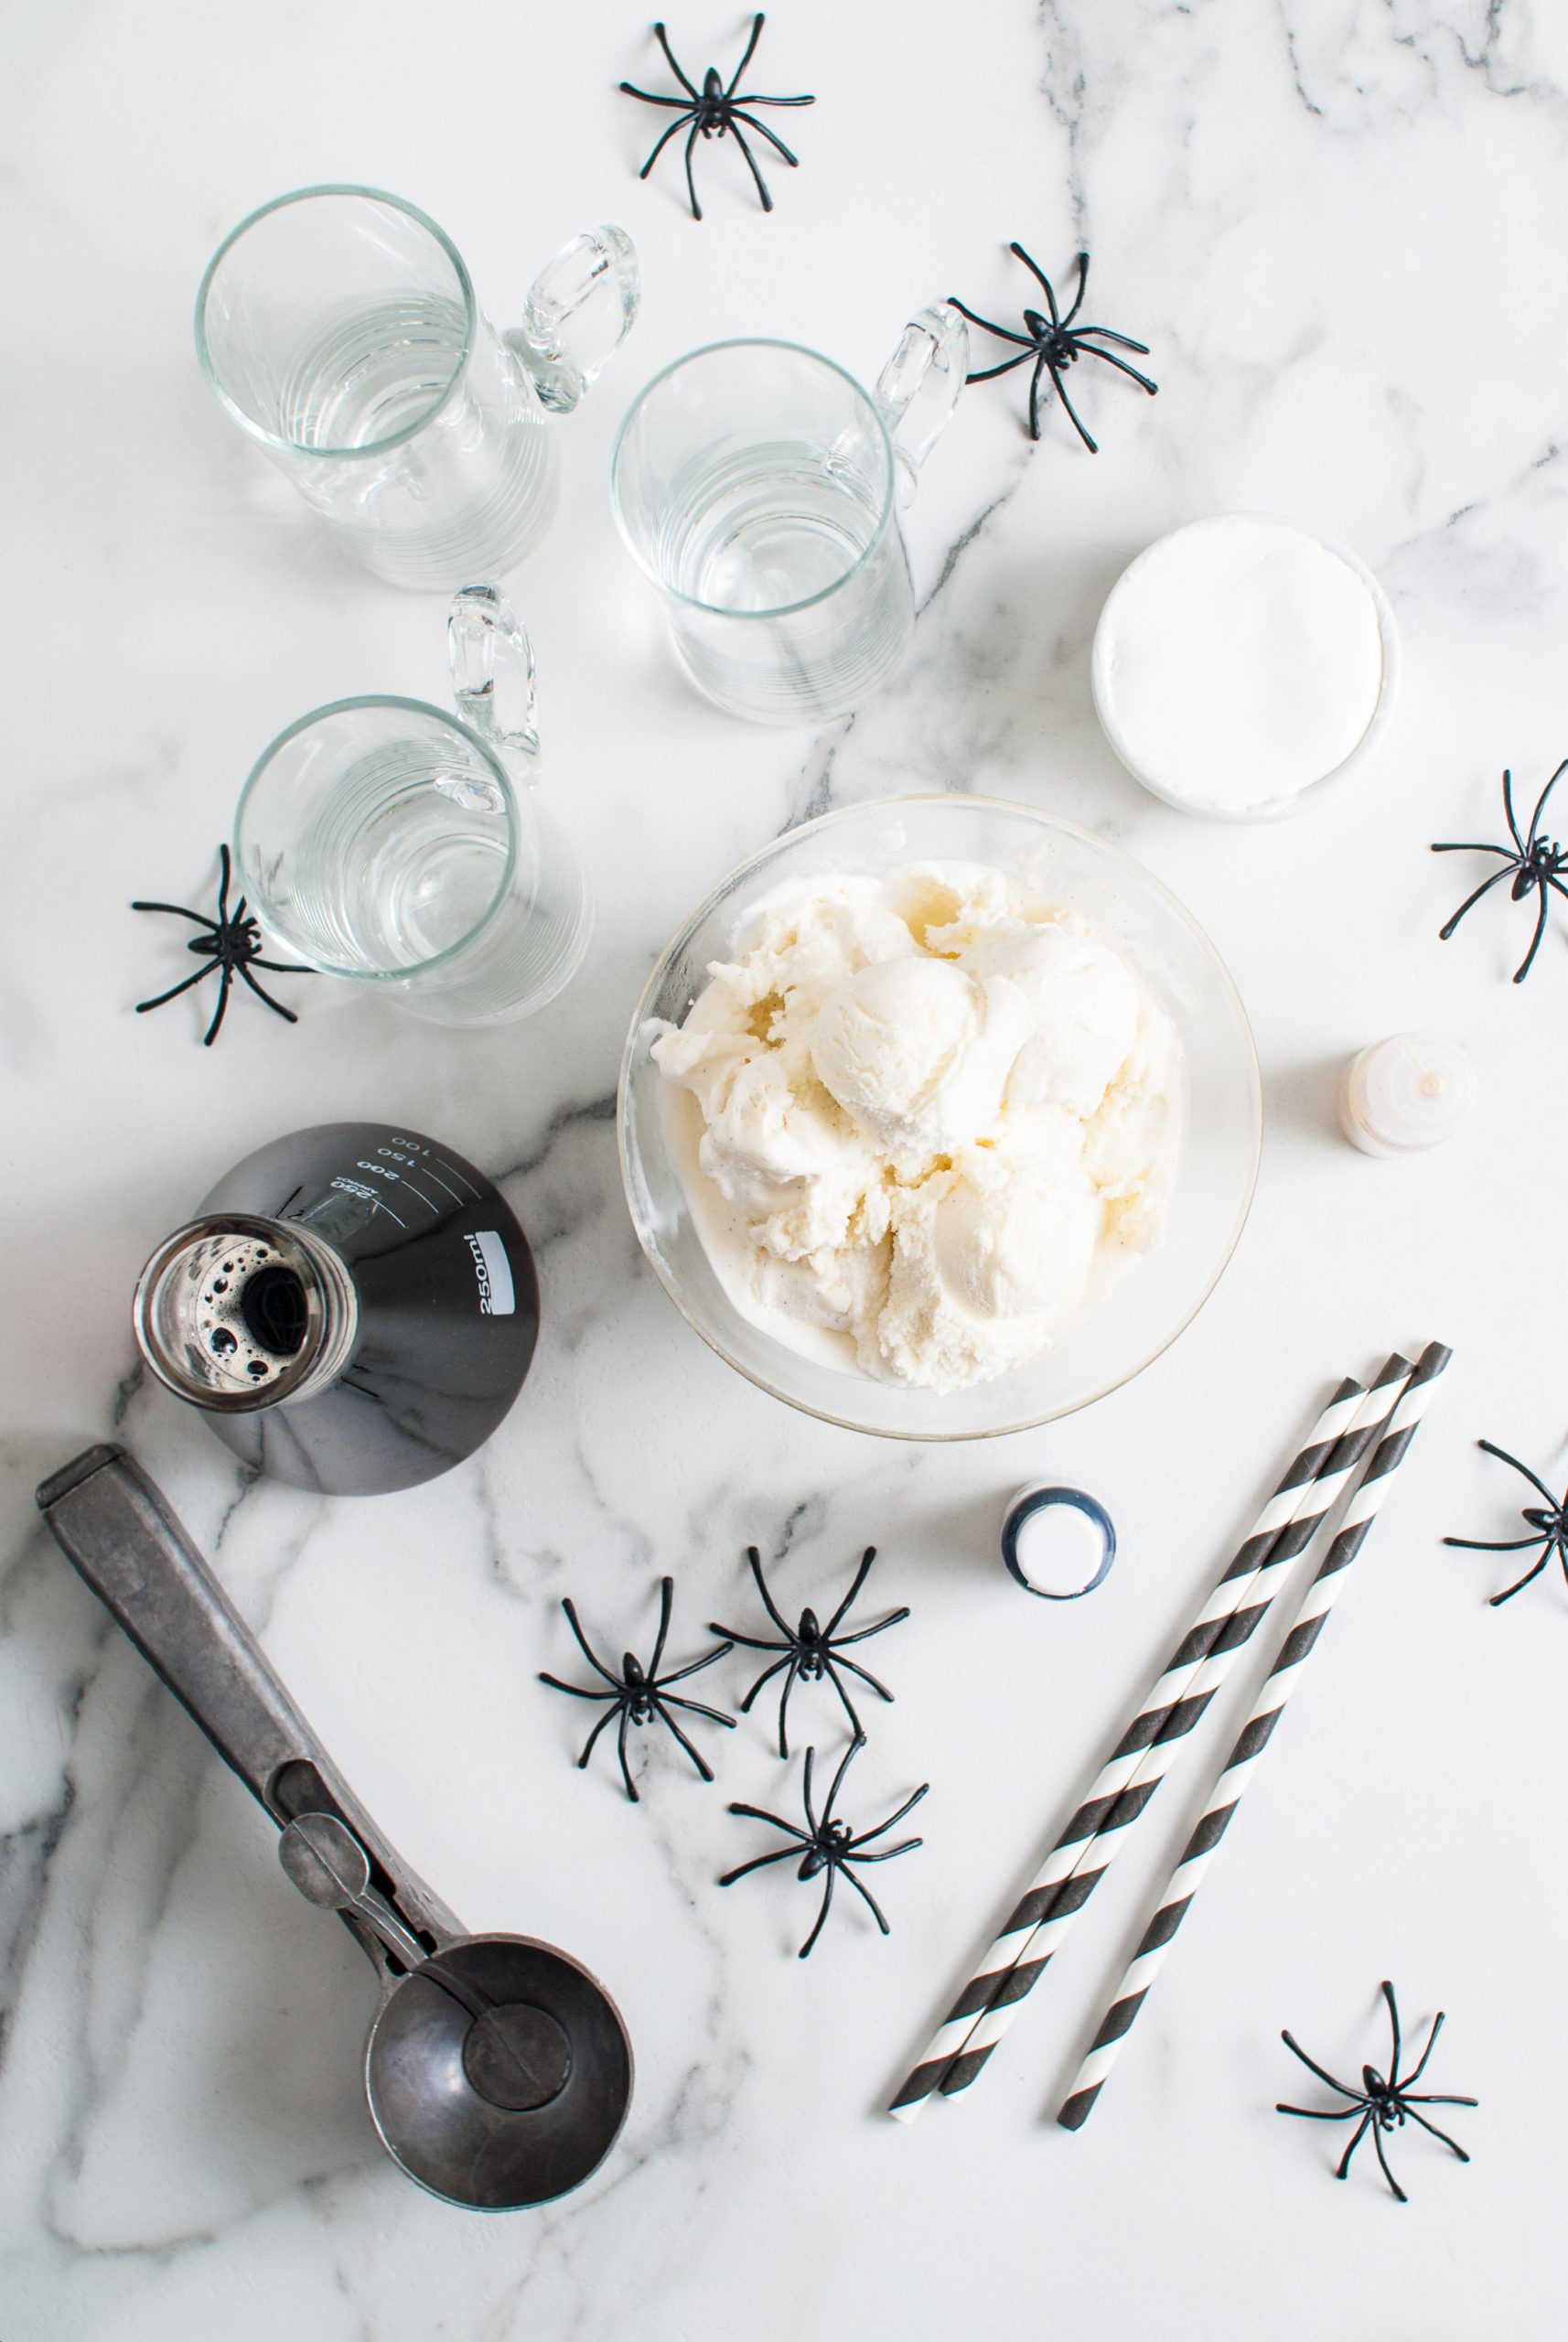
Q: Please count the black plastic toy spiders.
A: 9